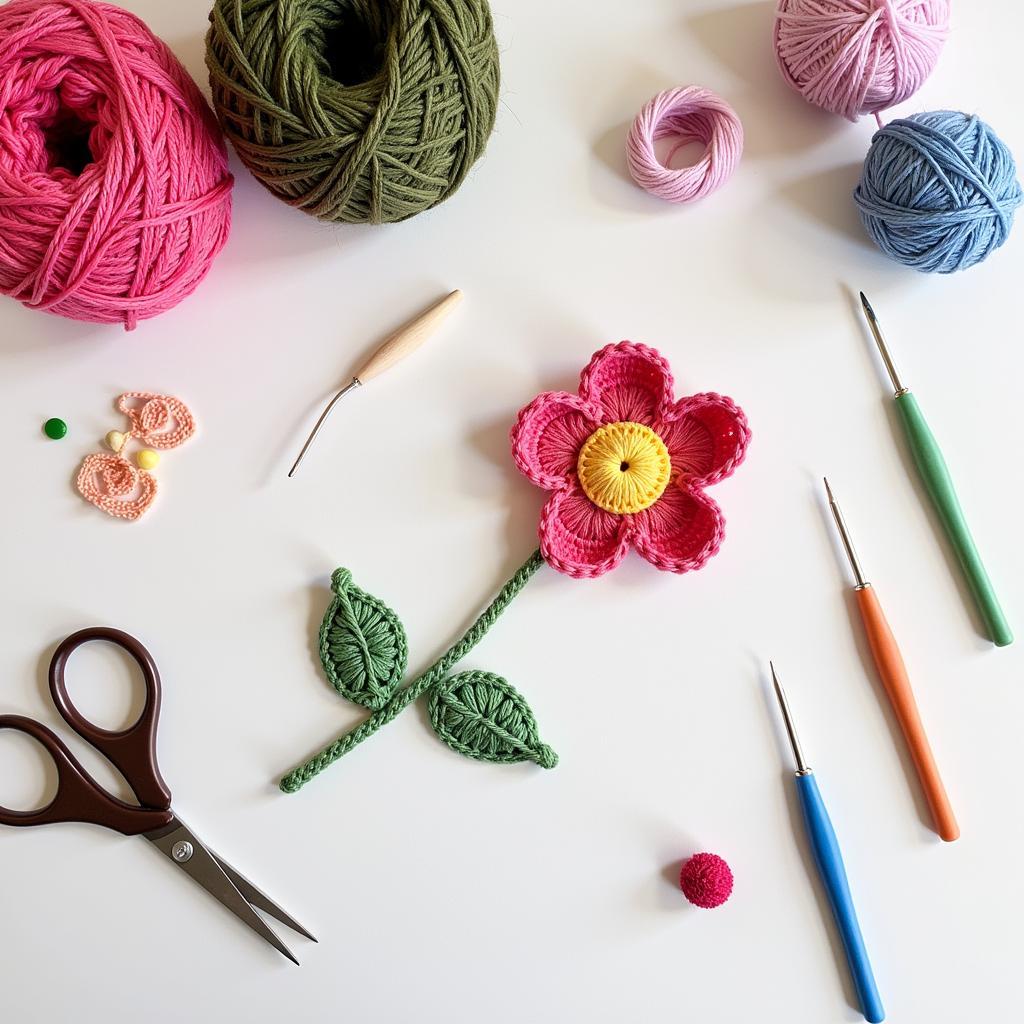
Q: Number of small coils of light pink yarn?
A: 1